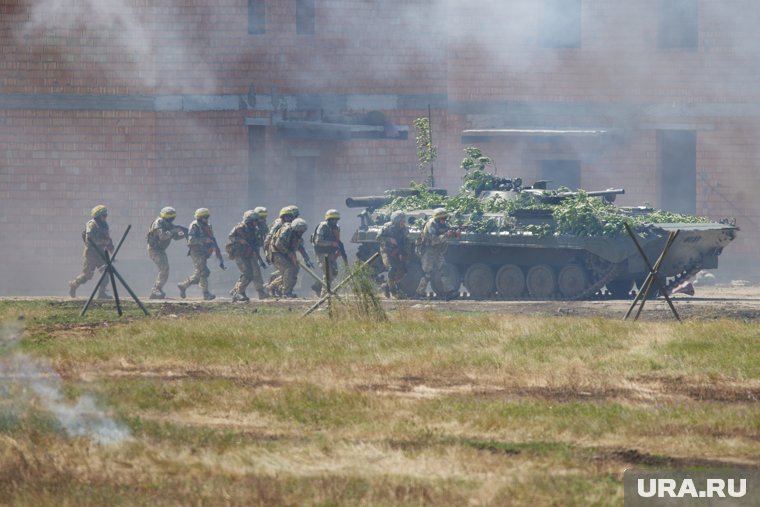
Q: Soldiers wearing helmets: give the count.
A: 11